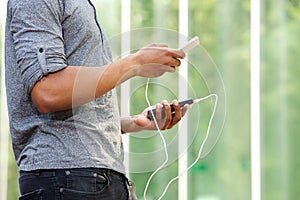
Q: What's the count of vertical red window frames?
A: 0